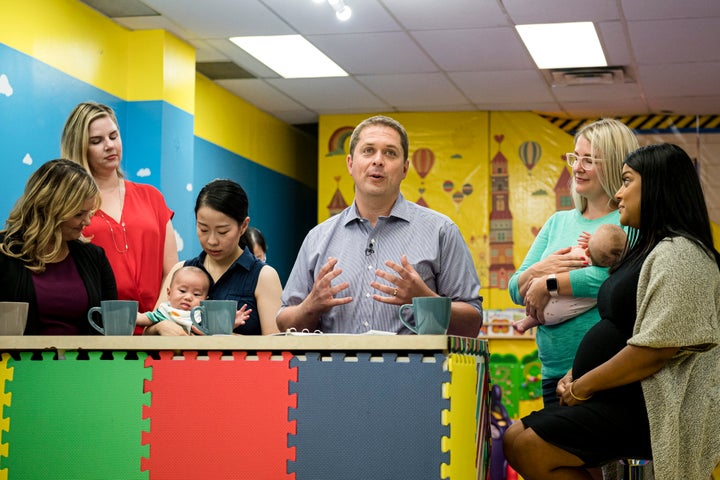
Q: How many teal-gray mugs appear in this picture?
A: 3